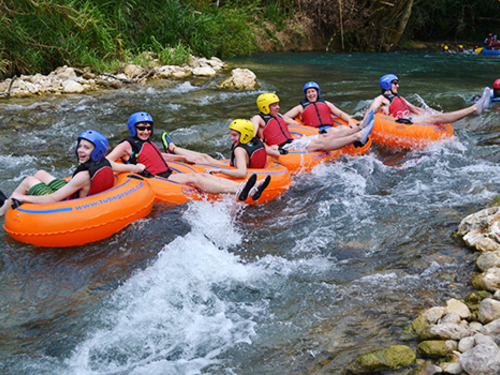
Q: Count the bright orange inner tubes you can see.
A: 6